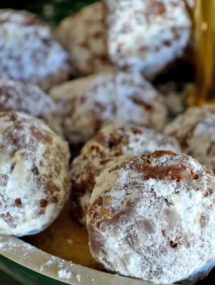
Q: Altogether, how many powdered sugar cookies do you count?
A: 9